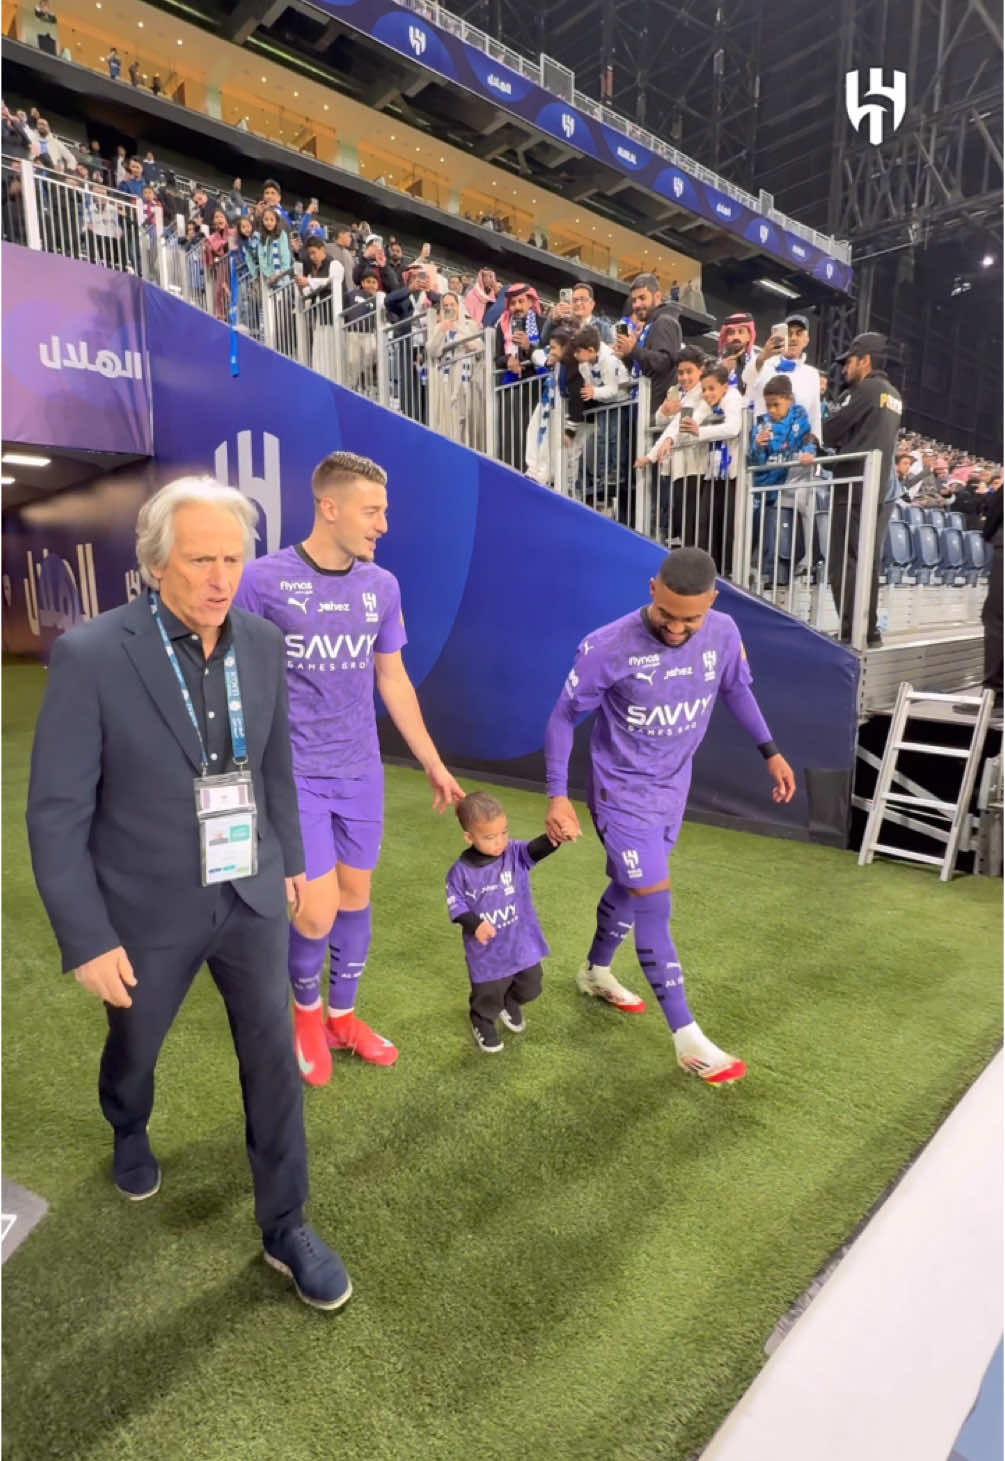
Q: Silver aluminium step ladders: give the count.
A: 1